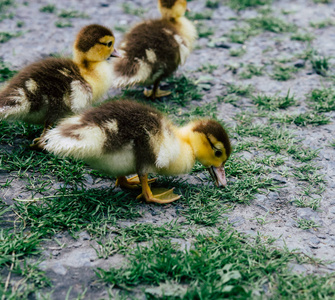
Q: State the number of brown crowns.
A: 3